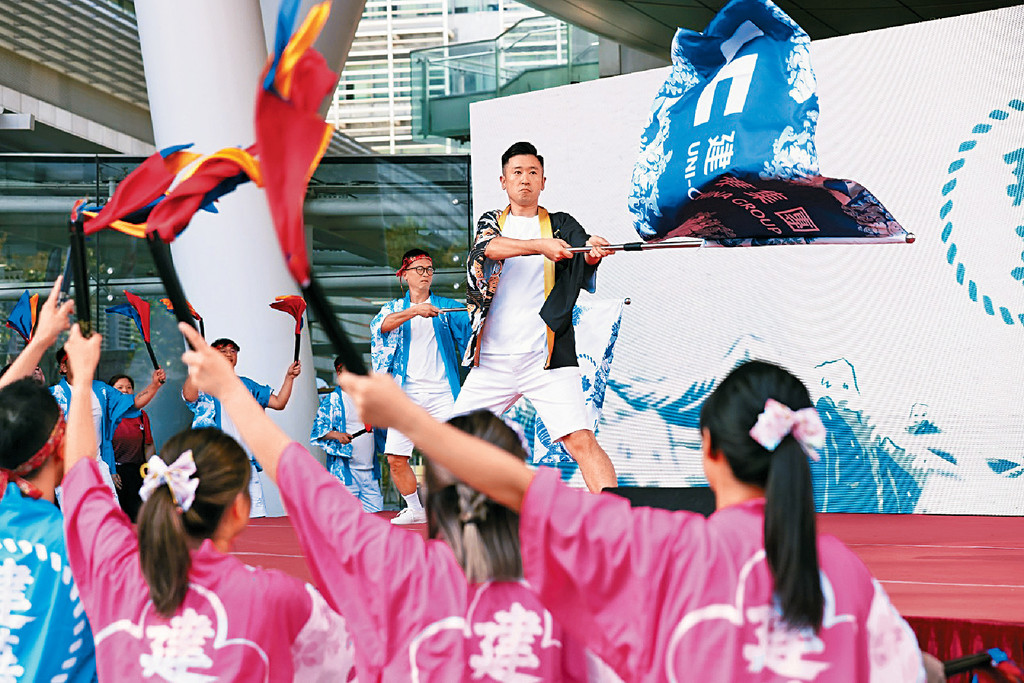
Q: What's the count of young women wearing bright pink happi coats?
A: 3